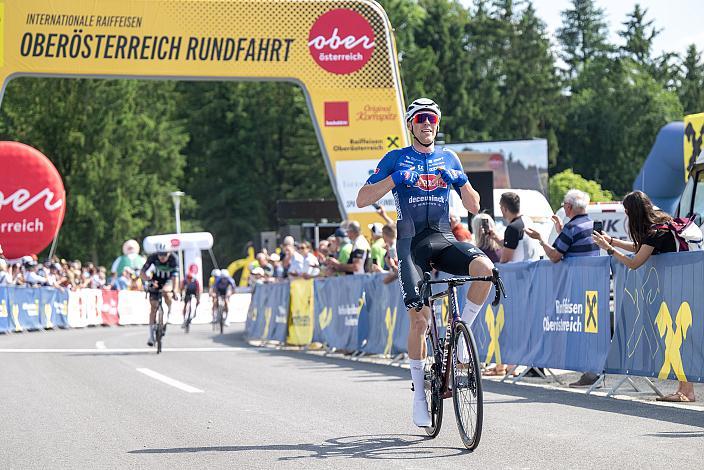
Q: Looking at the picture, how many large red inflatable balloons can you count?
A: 1